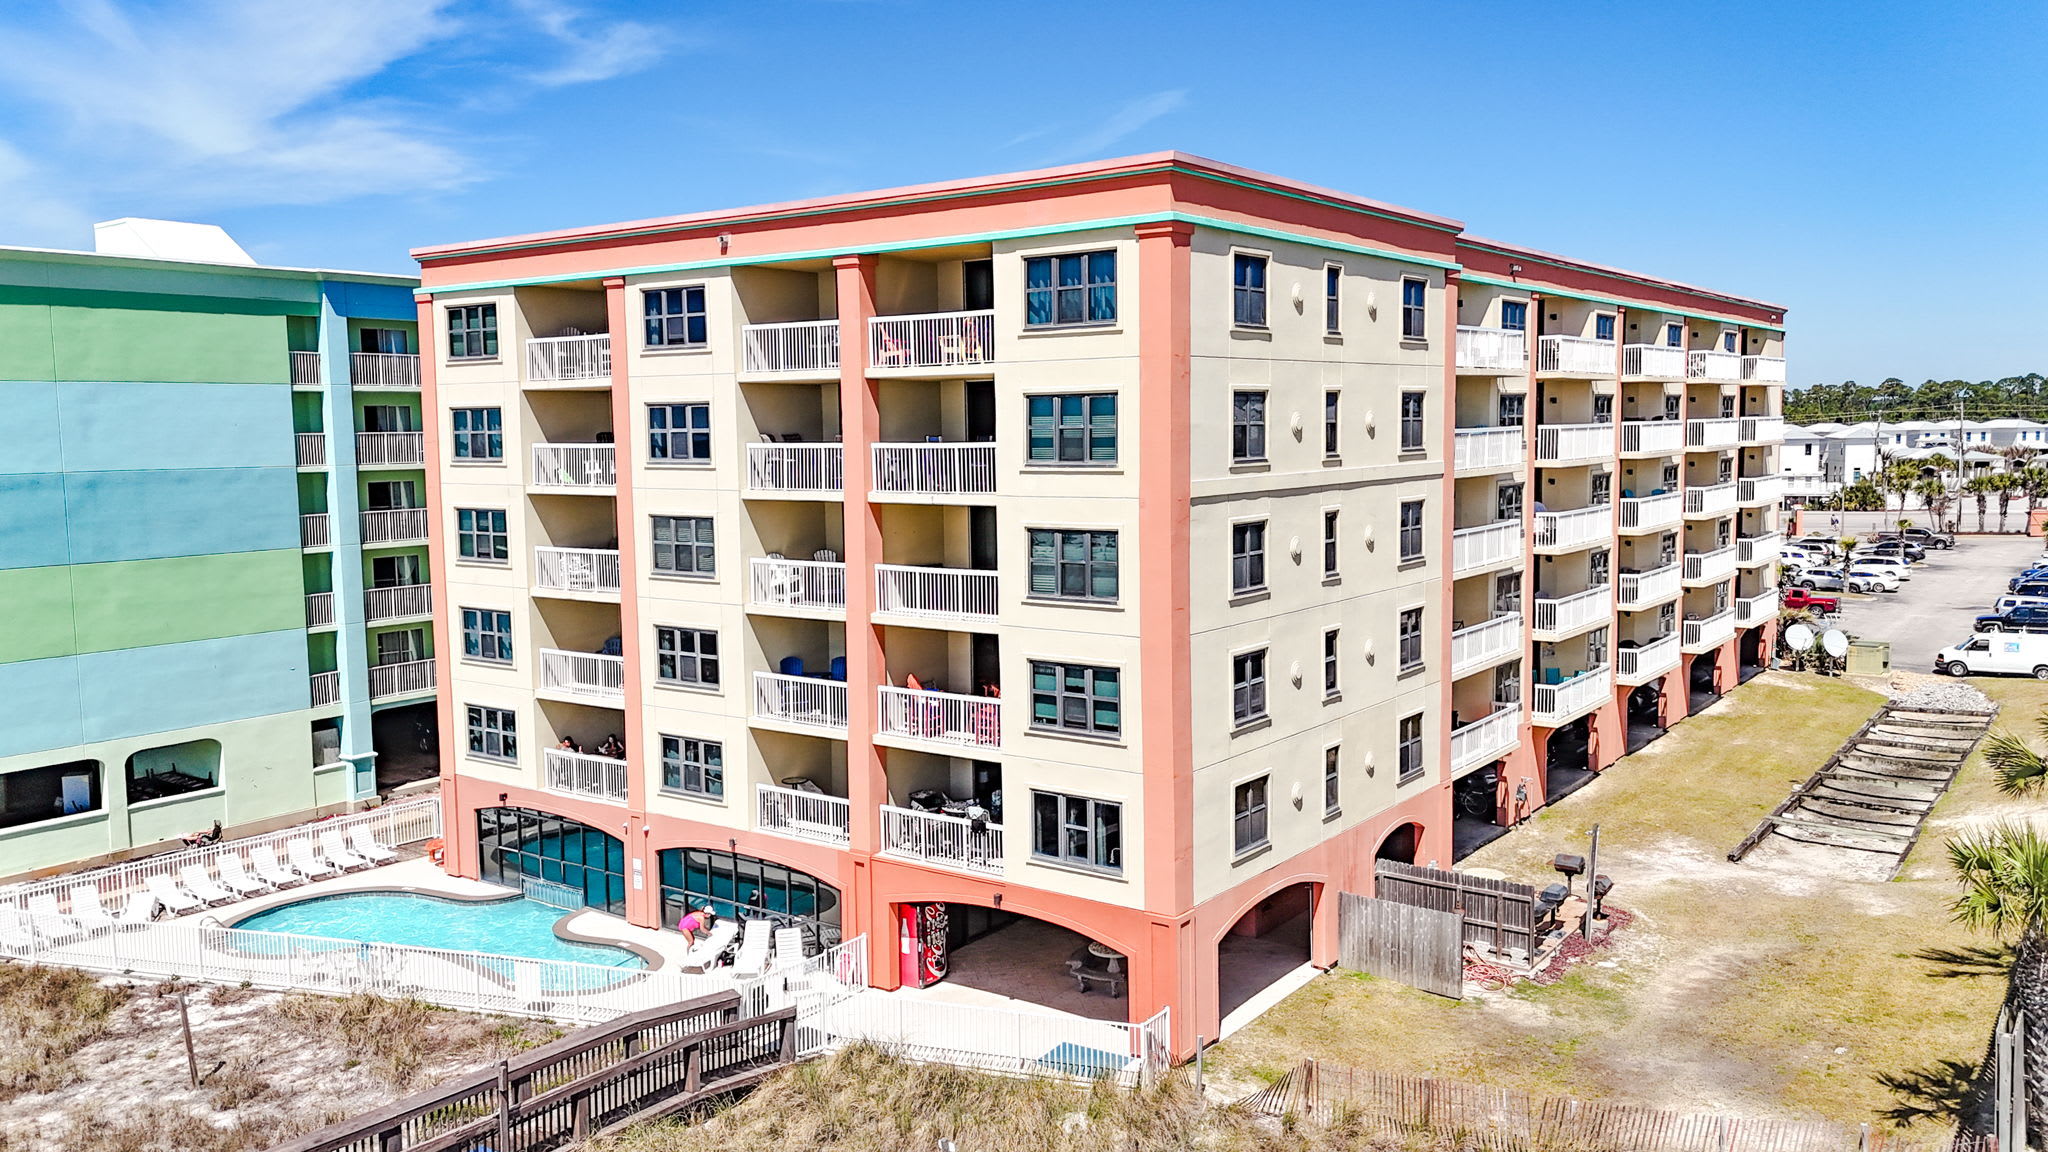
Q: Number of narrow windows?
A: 5